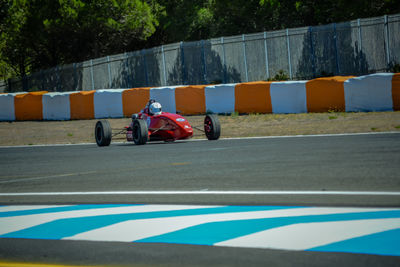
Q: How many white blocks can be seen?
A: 7